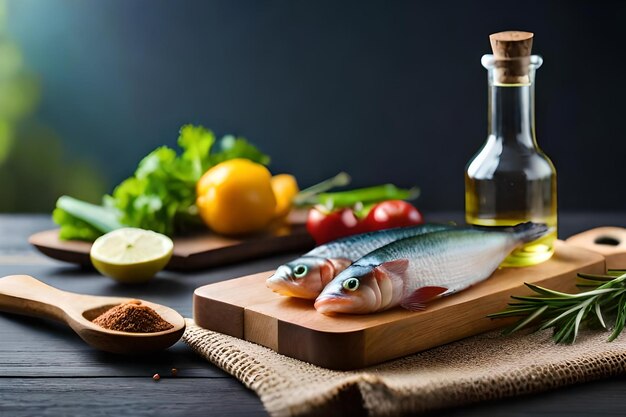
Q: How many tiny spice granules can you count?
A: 2